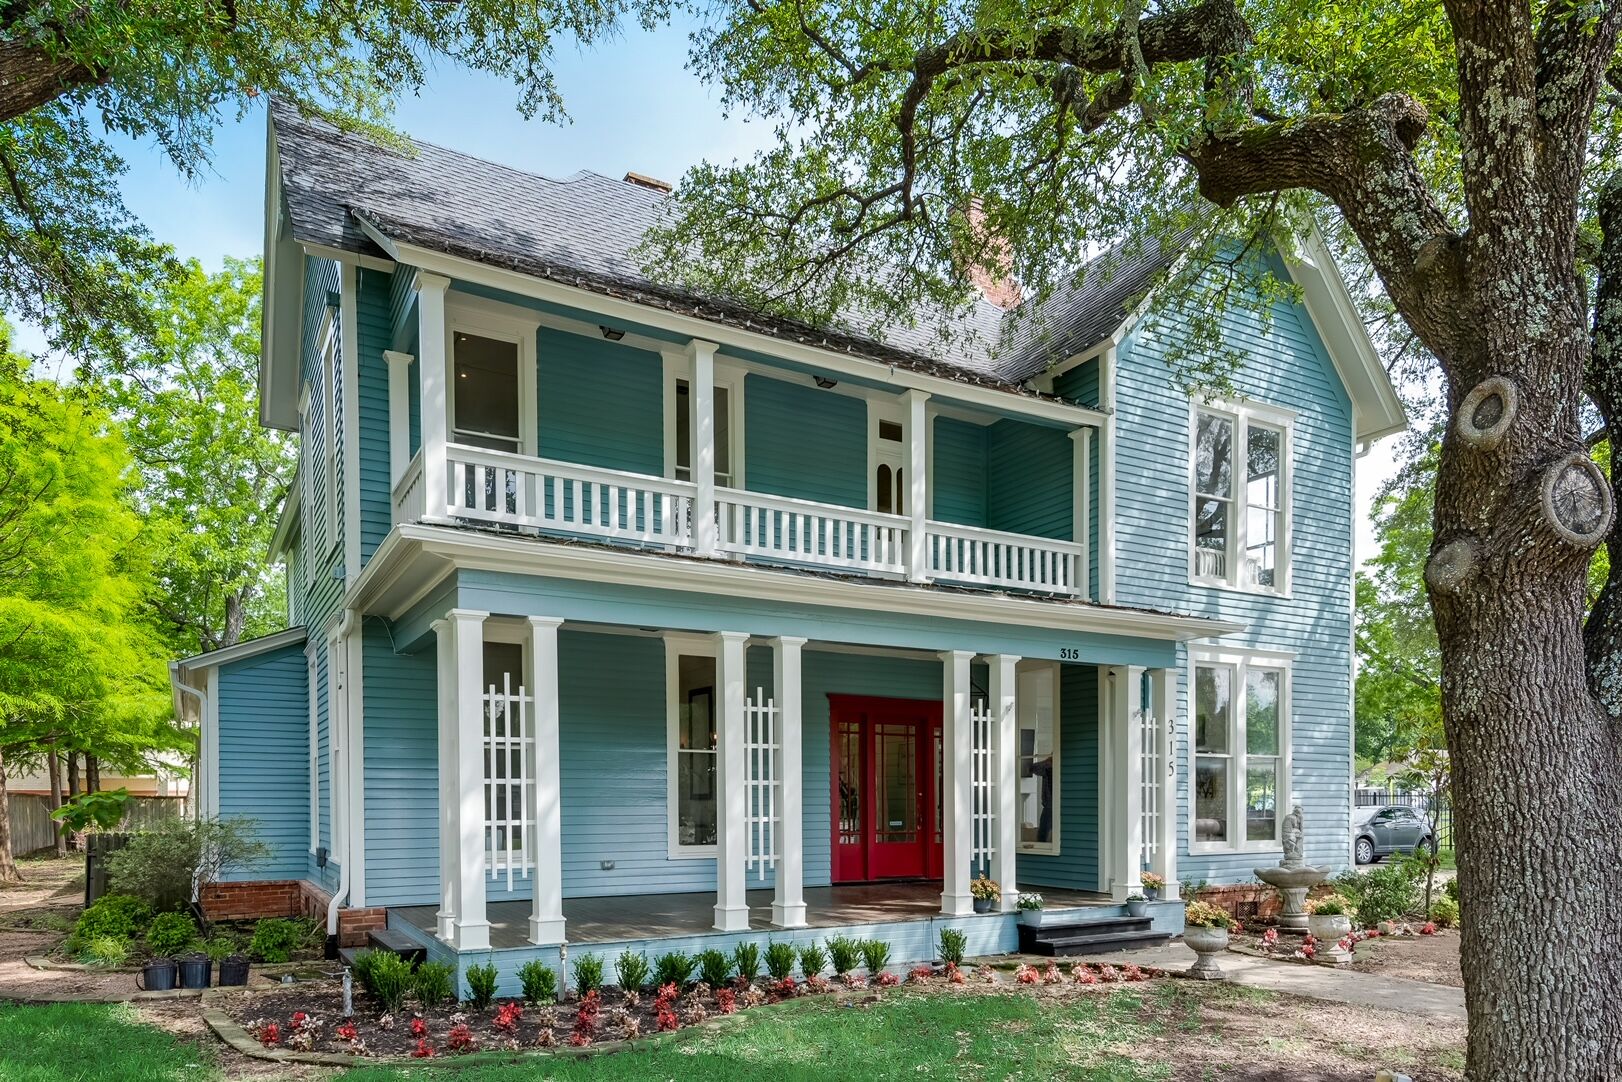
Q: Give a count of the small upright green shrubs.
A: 14